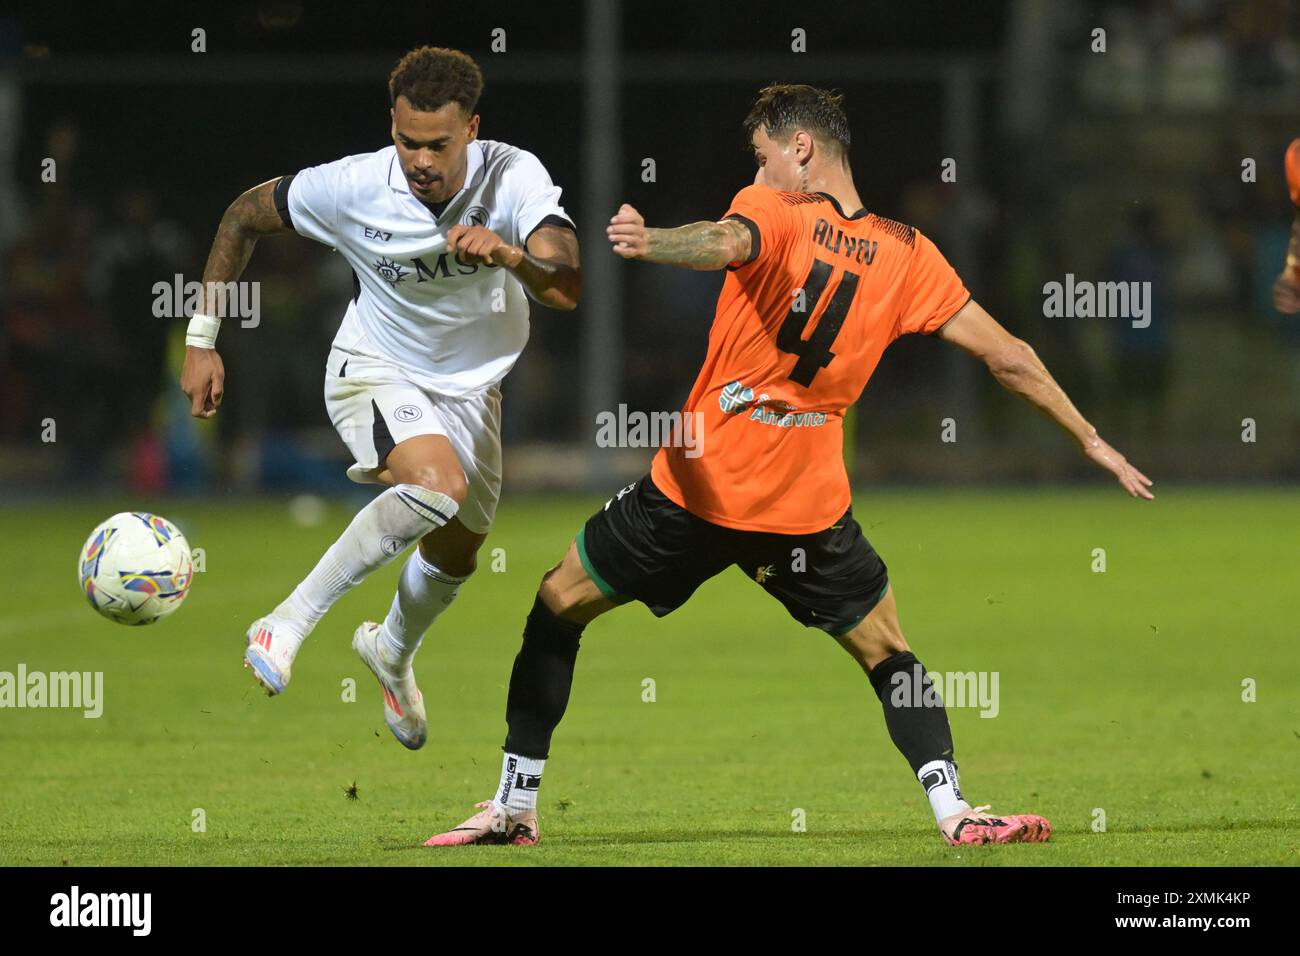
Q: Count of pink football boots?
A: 2